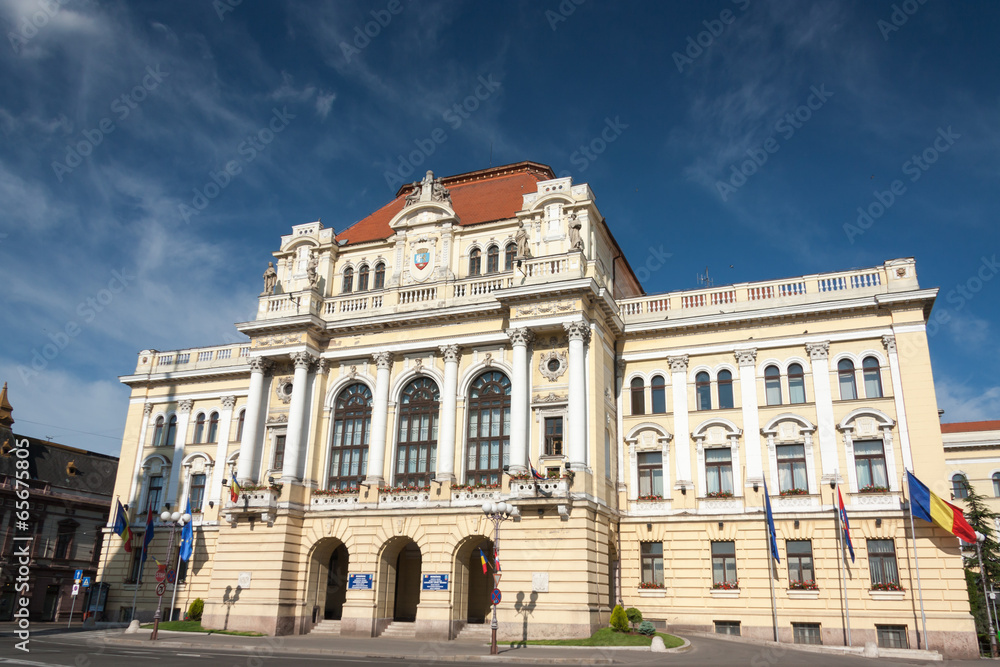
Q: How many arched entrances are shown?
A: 3